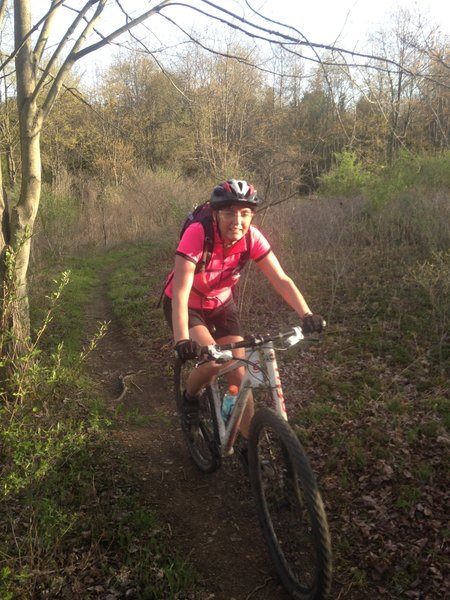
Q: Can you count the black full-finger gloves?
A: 2